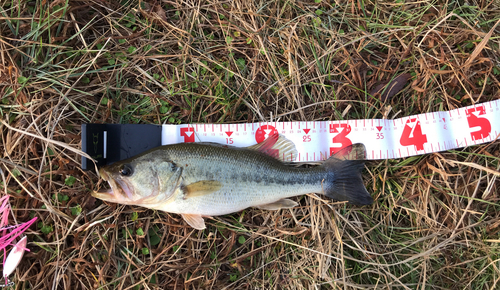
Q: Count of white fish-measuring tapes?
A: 1